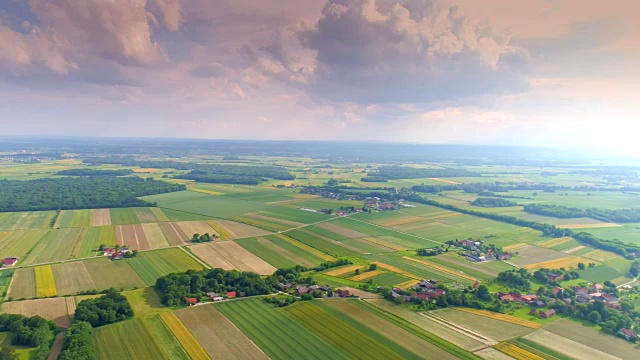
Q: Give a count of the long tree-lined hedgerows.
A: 1